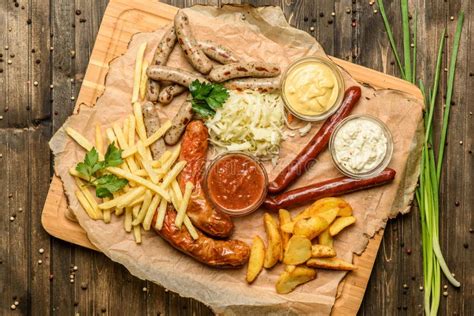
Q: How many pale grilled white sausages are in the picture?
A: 9